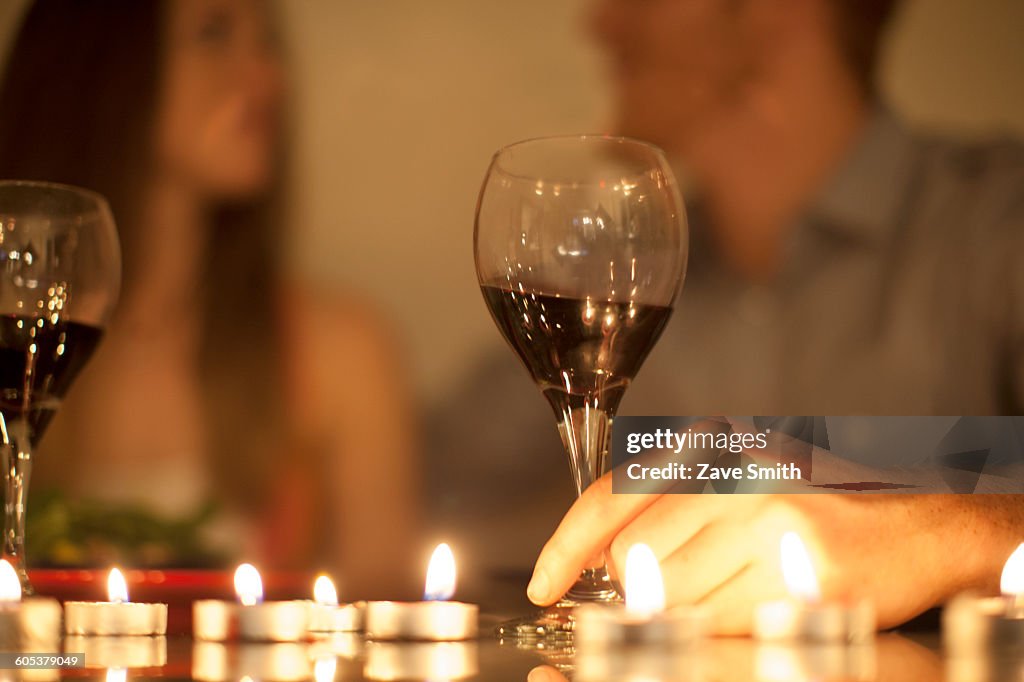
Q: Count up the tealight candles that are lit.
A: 8